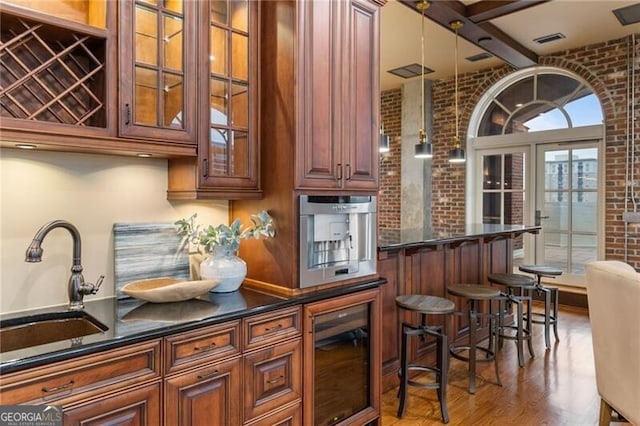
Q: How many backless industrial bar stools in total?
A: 4